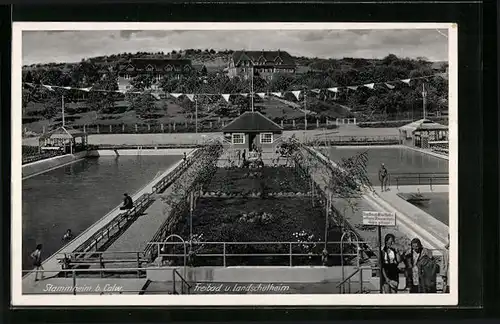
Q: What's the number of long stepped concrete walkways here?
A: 2